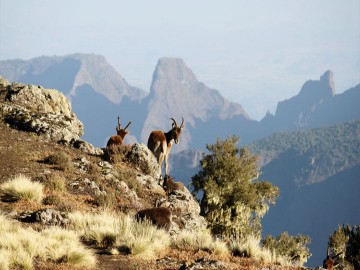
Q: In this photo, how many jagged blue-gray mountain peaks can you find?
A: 3